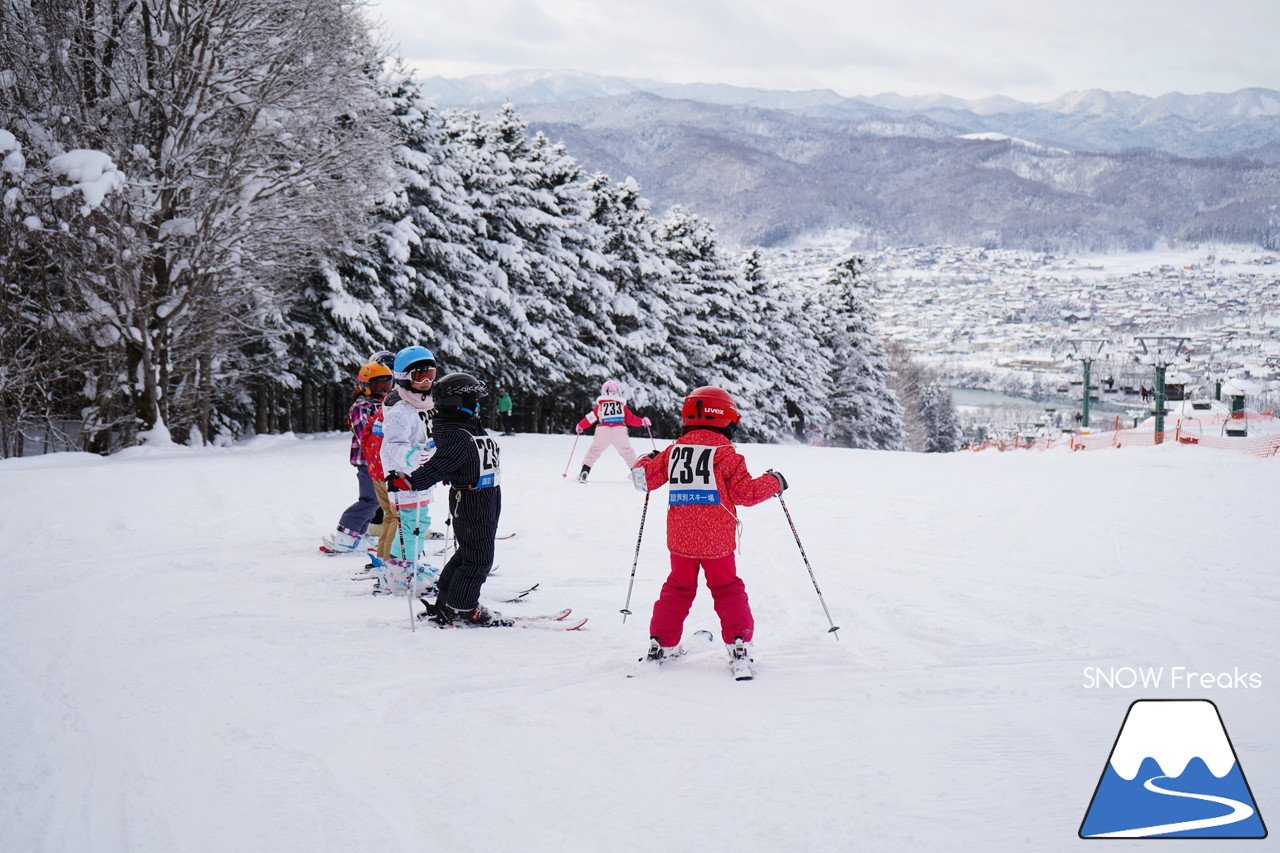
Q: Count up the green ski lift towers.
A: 2